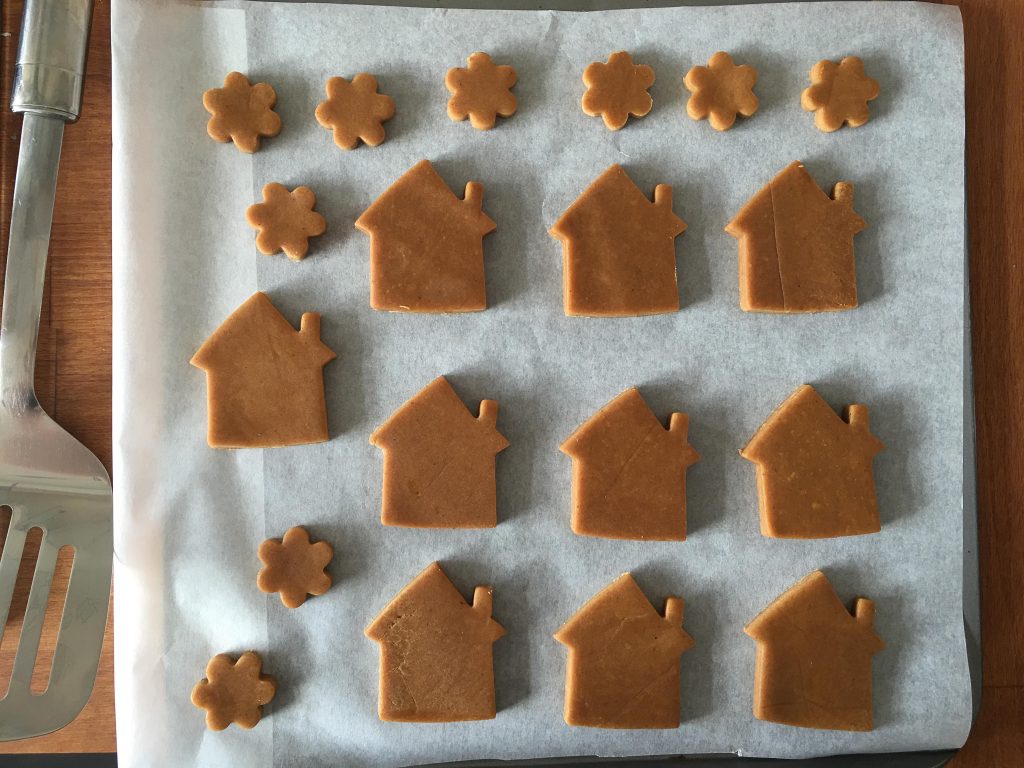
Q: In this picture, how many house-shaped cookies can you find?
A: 10